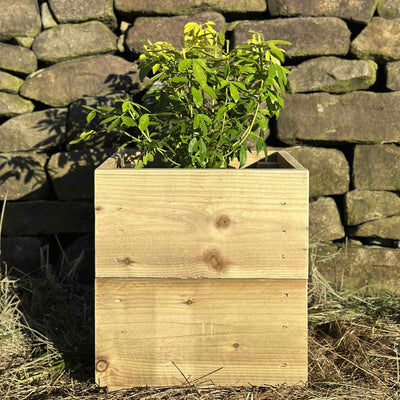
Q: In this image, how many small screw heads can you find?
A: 11